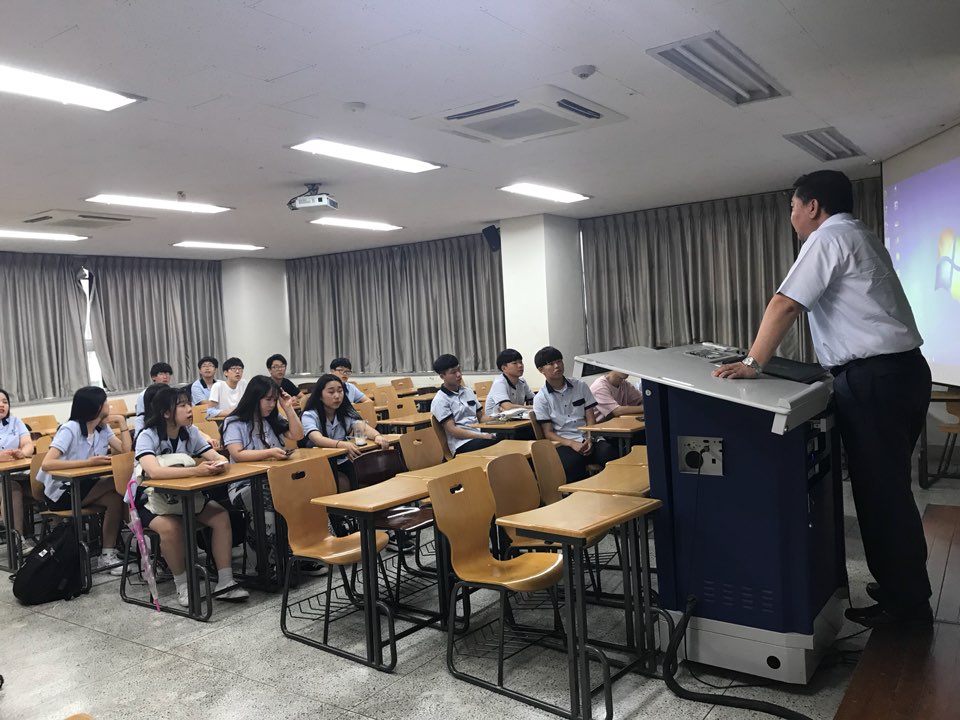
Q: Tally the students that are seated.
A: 15